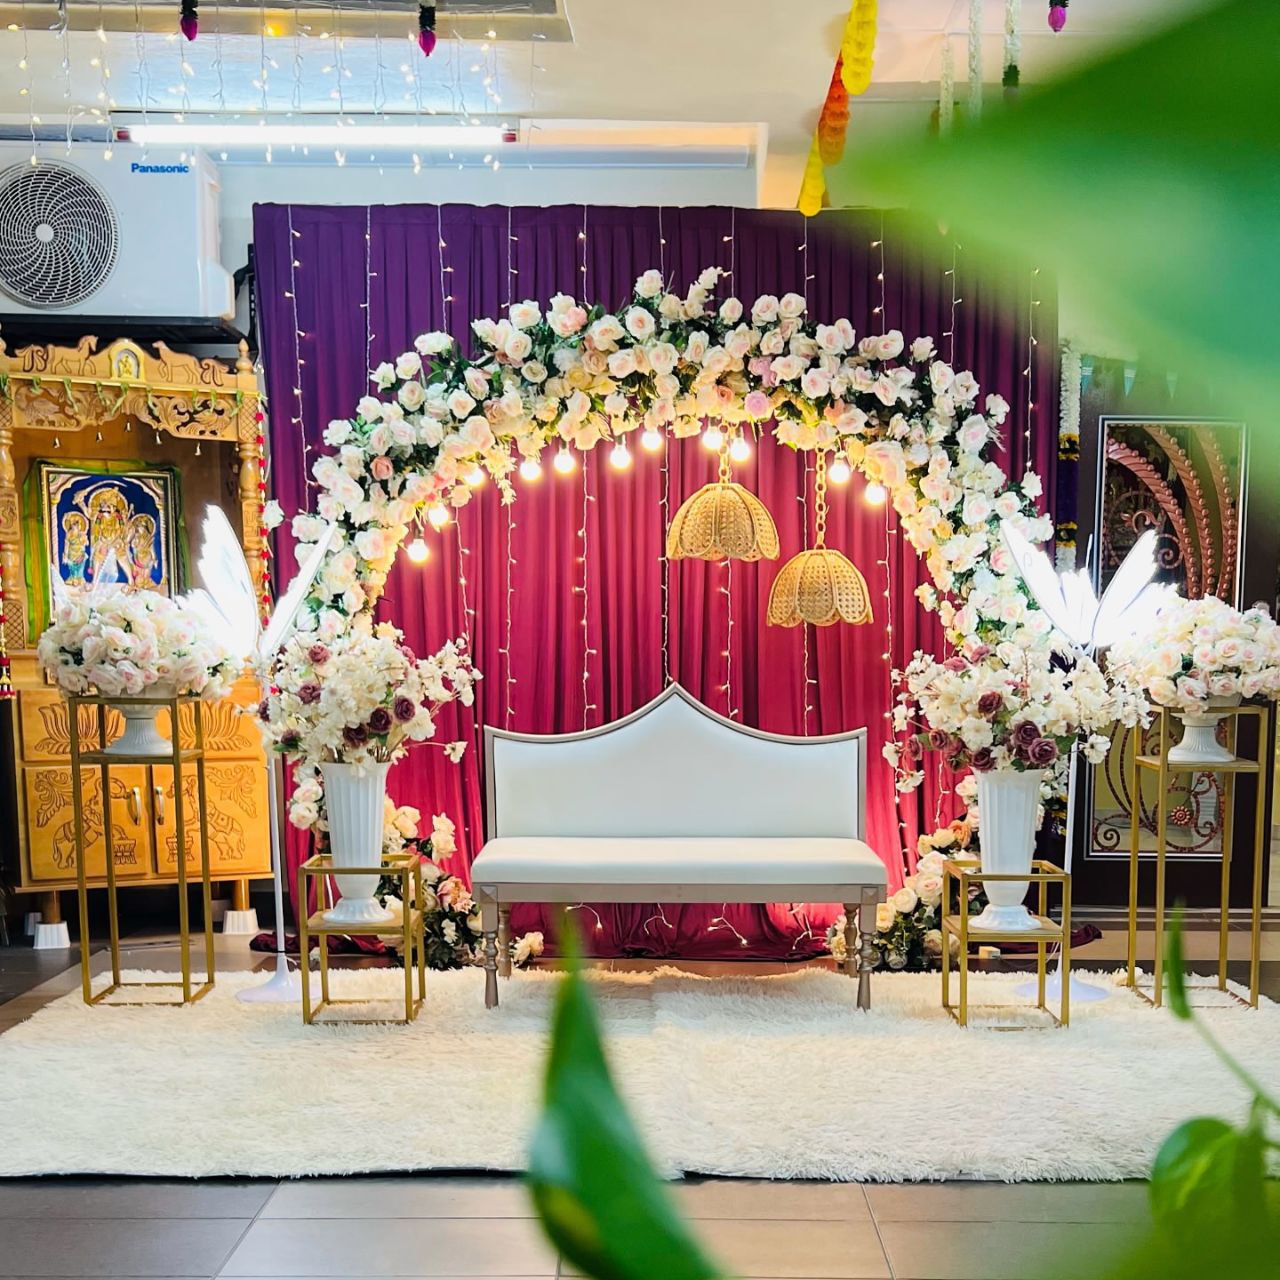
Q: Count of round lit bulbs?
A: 11